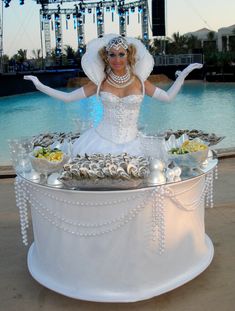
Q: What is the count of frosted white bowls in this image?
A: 2